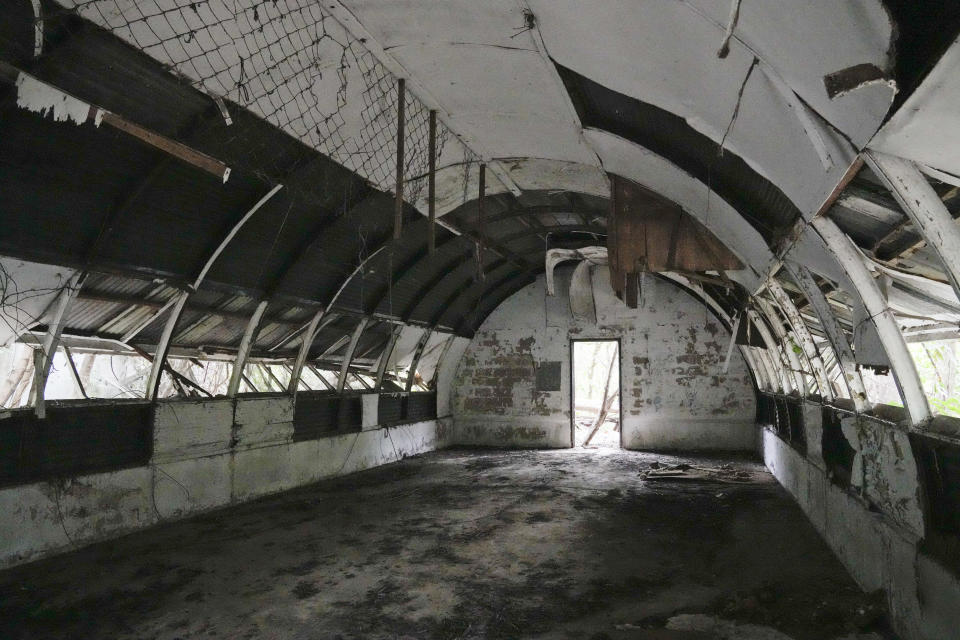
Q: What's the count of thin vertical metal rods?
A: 3